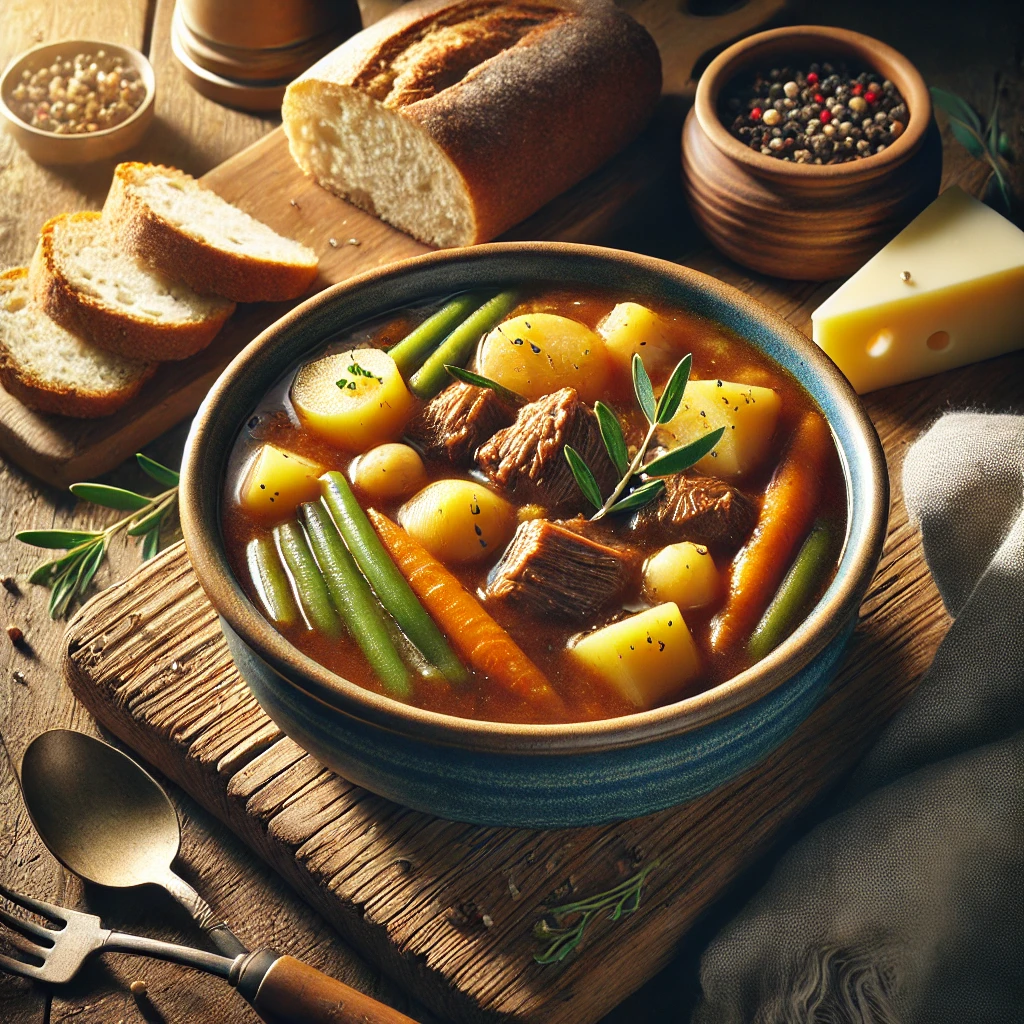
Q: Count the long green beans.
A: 7